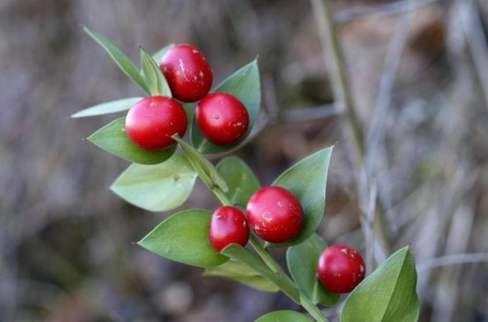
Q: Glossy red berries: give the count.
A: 6